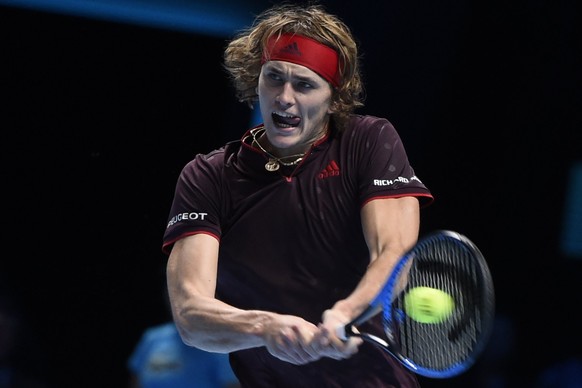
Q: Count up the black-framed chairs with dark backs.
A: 0